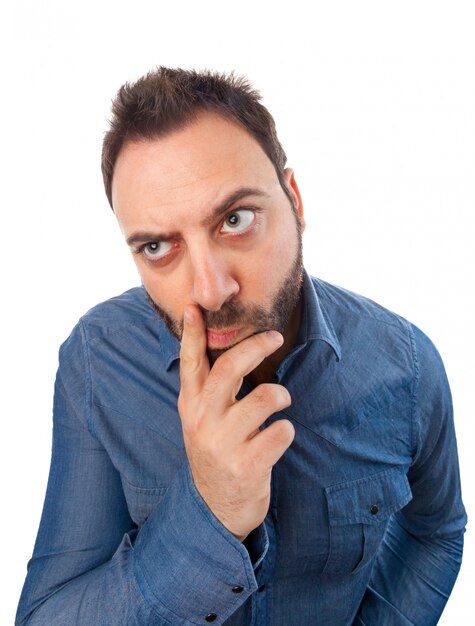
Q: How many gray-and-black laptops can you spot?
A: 0